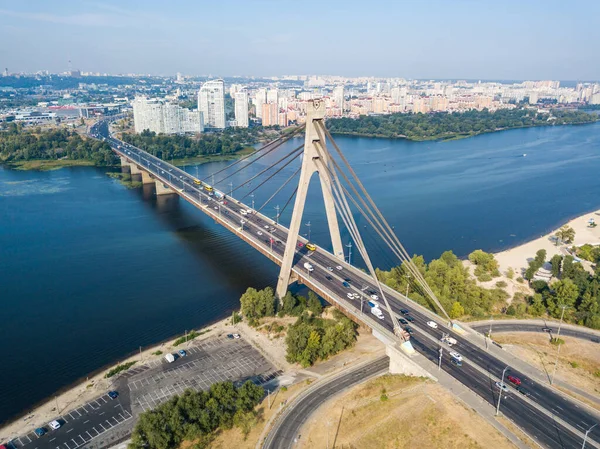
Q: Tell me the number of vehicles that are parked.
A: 8